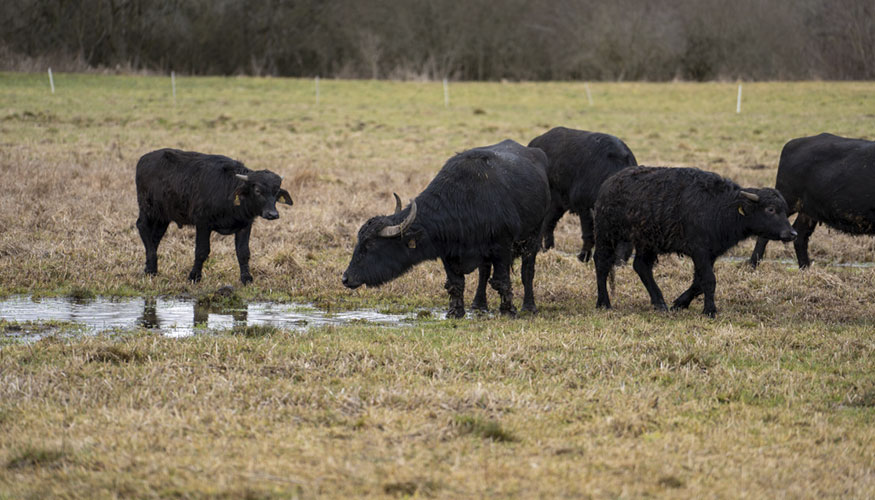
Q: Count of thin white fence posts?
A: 6